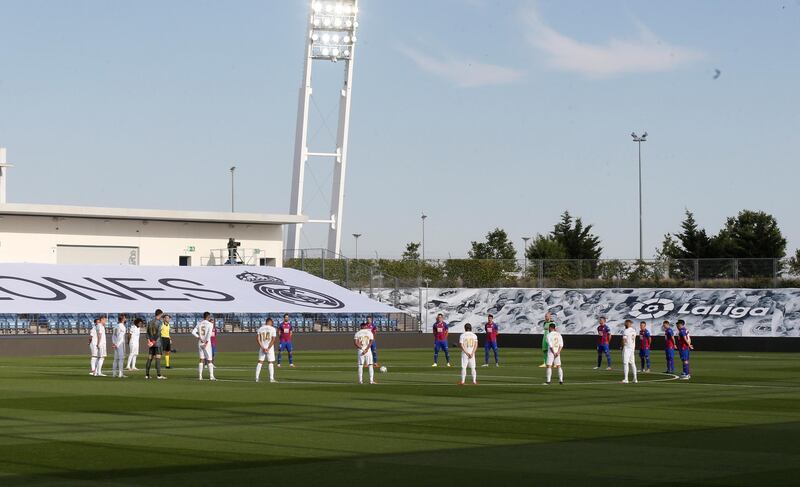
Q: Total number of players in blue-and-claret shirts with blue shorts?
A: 9